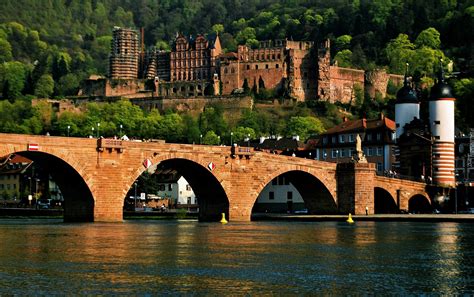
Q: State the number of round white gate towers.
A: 2